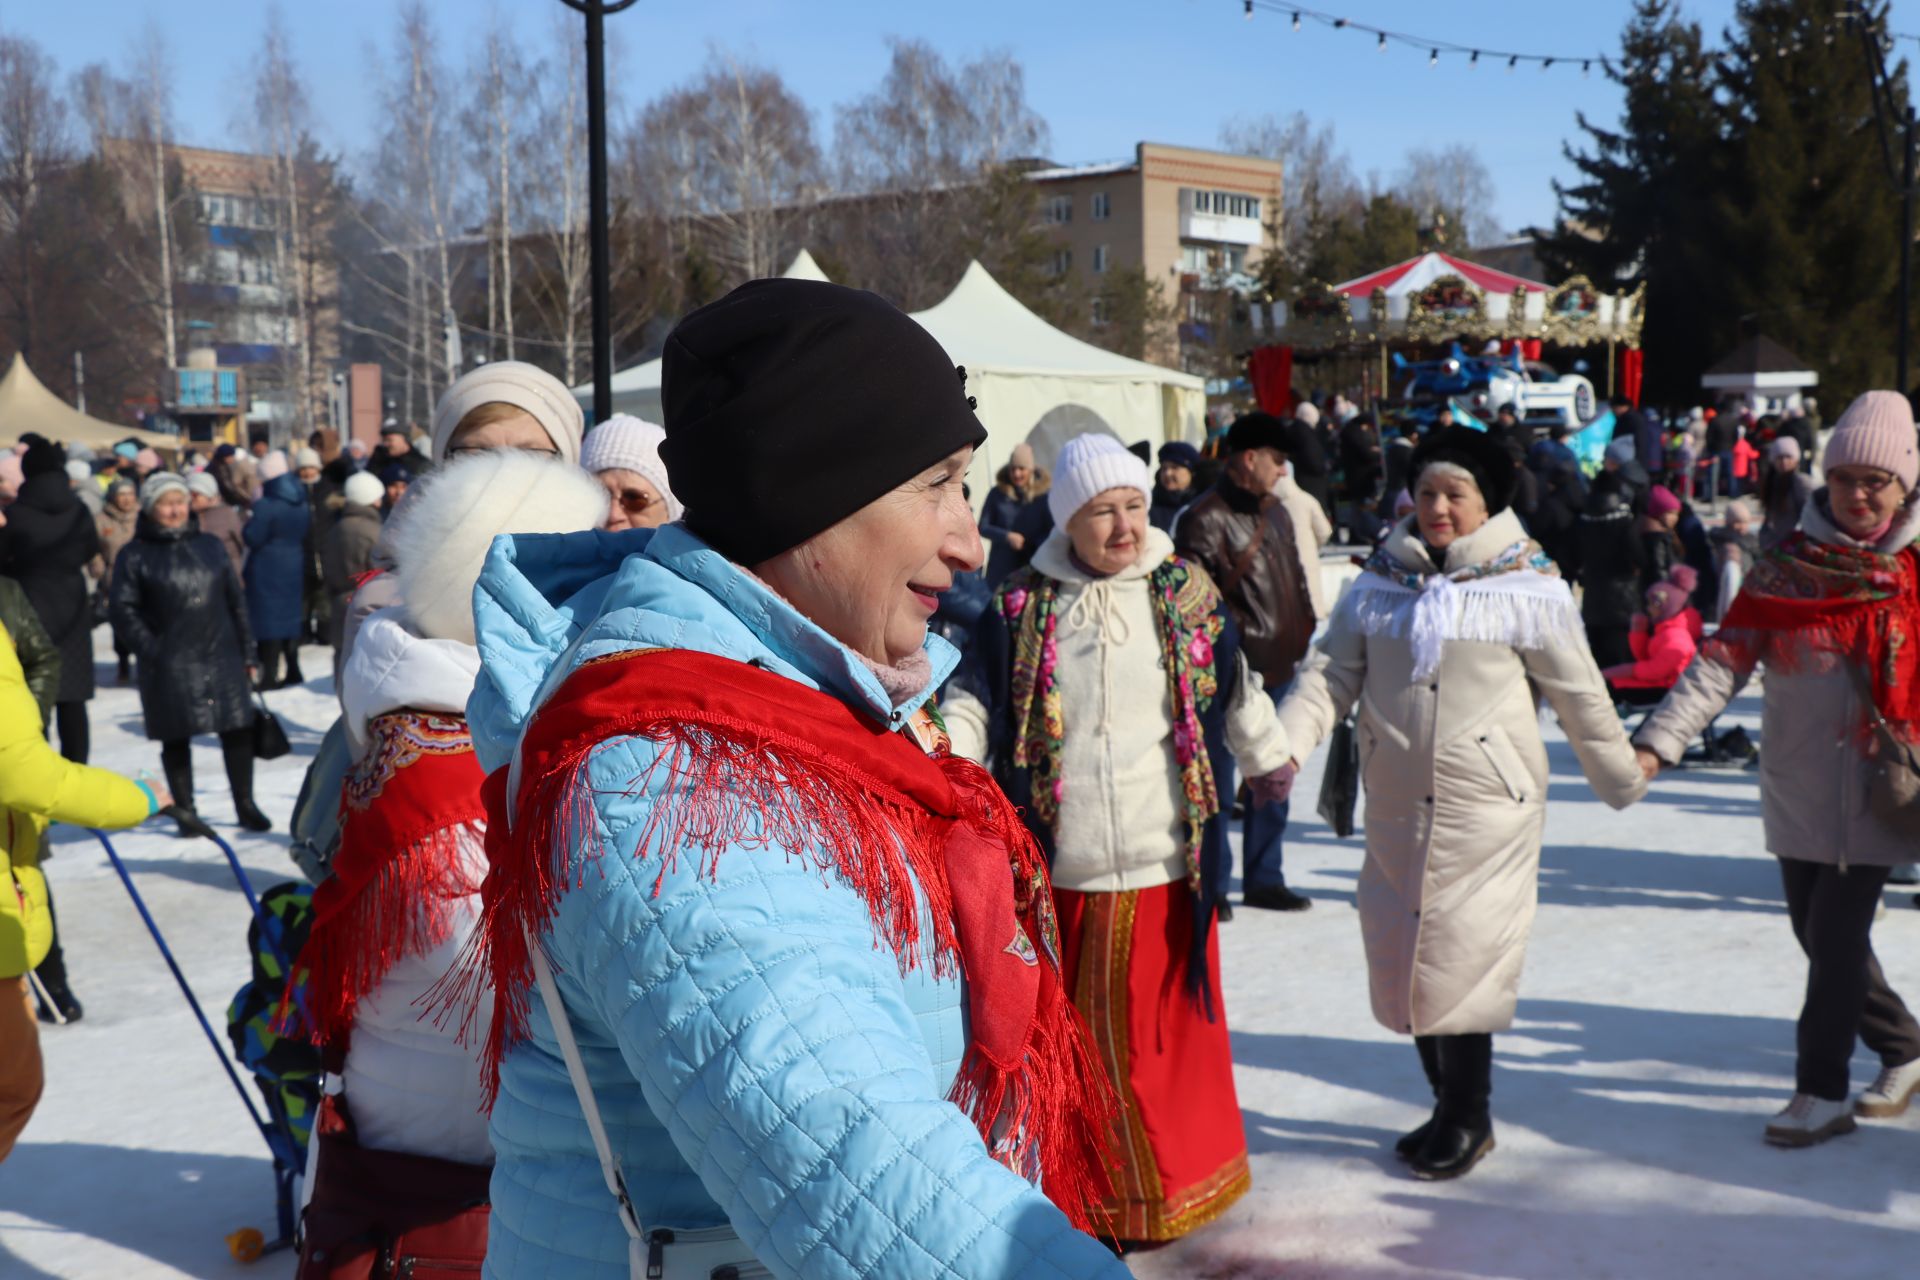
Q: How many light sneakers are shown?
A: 2